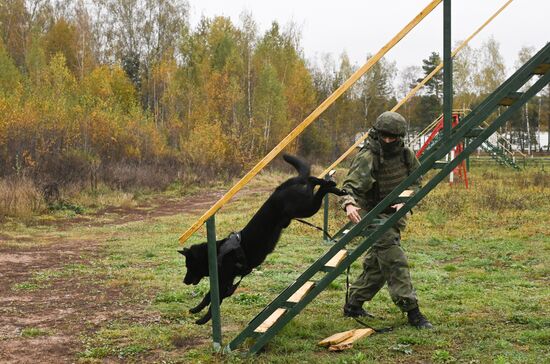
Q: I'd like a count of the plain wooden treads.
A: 4